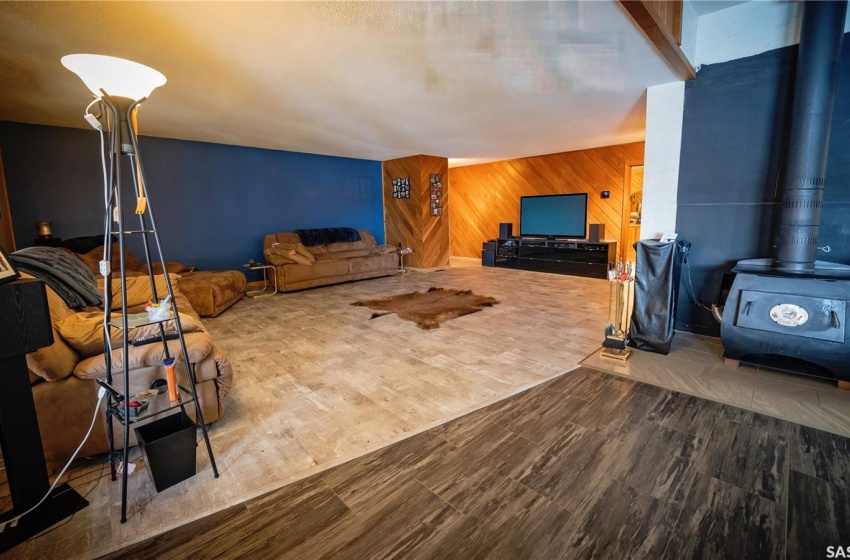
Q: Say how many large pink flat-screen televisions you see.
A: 0